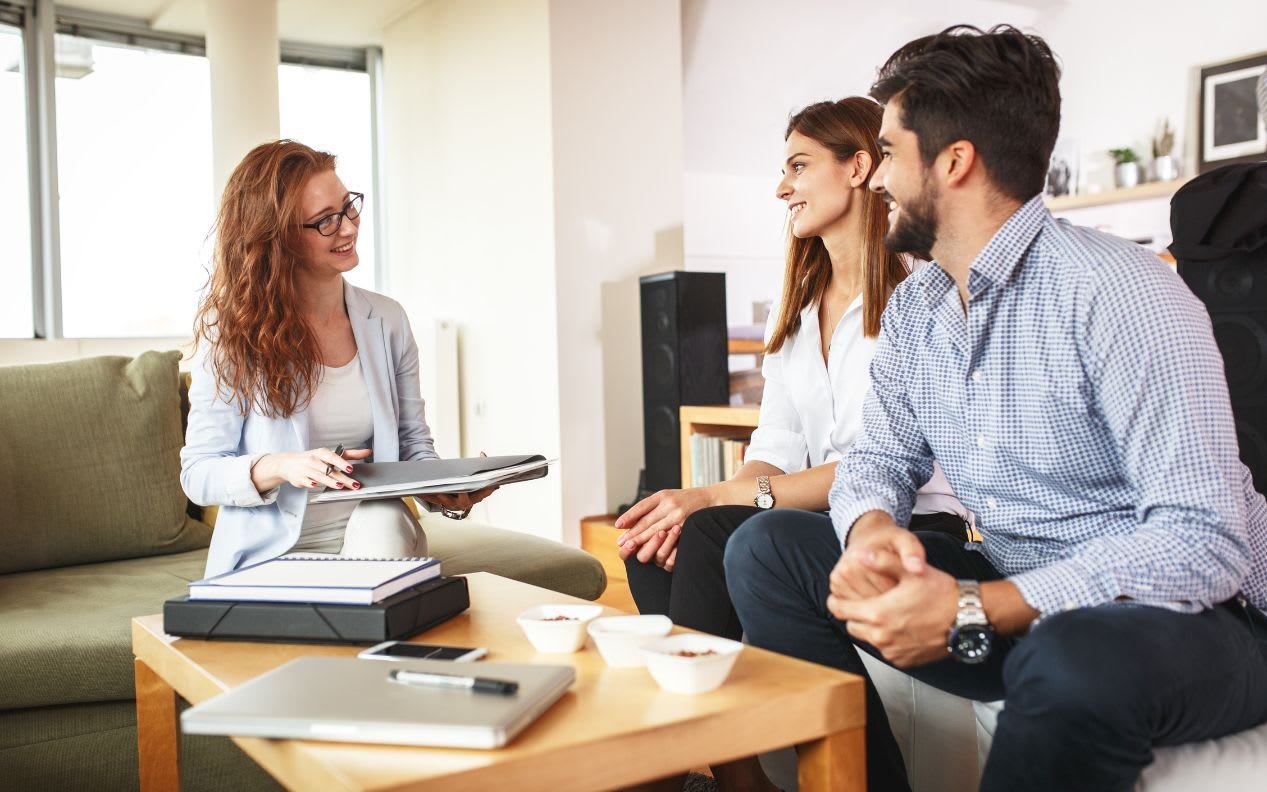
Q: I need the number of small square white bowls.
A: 3